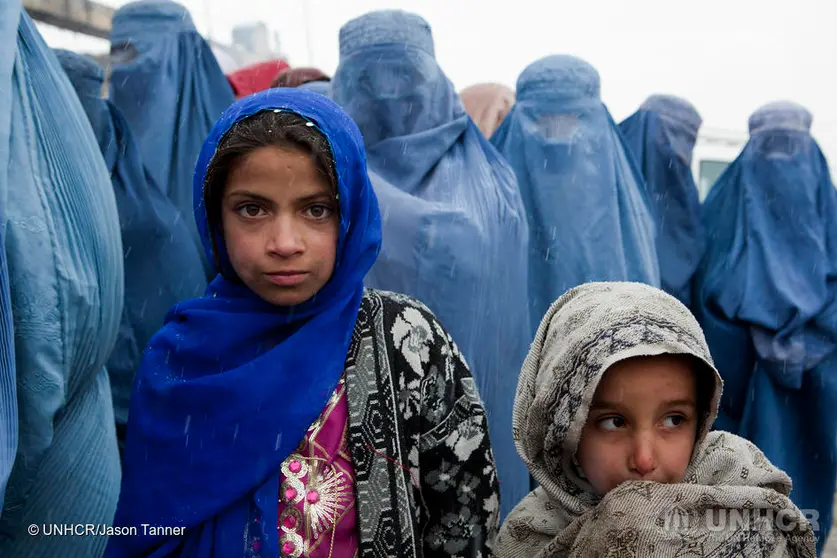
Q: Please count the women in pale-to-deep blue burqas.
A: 7